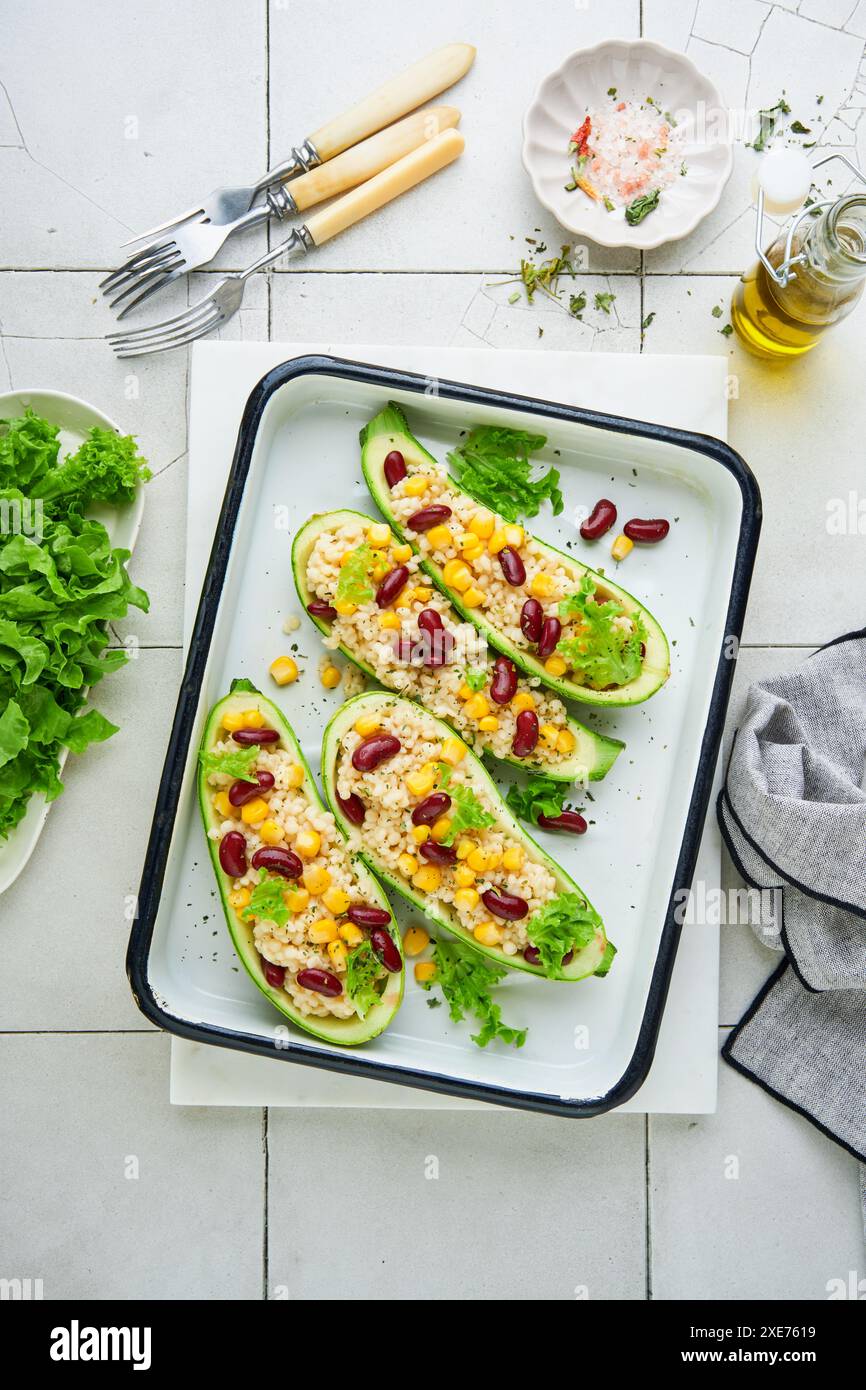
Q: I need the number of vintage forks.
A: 3